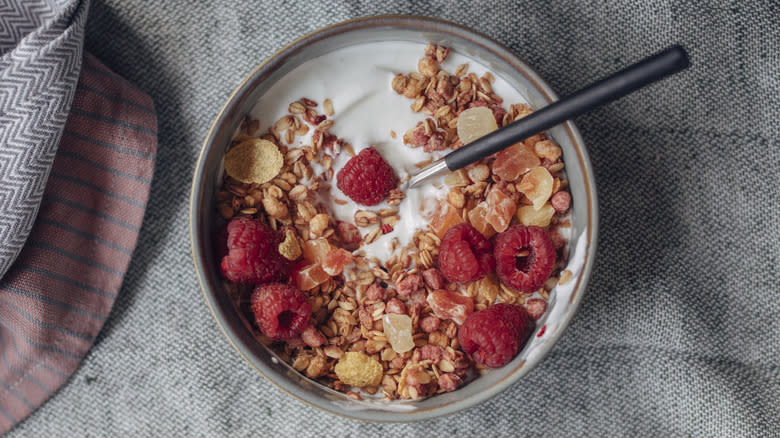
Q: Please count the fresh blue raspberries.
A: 0